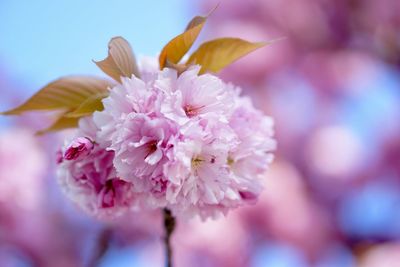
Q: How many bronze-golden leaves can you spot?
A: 5